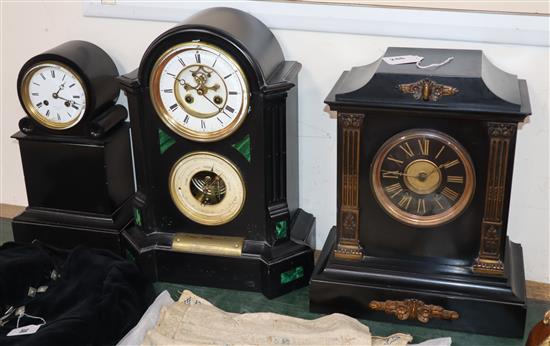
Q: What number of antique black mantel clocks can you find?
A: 3